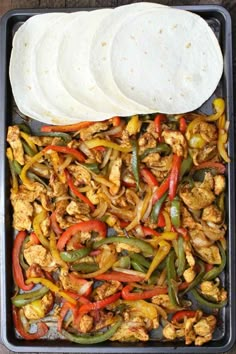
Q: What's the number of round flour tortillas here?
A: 5